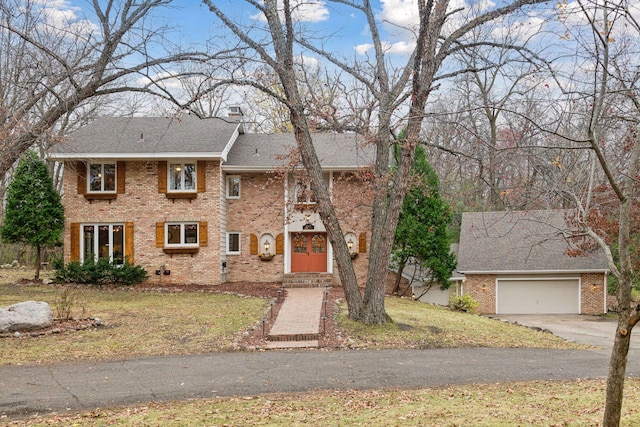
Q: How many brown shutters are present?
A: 11